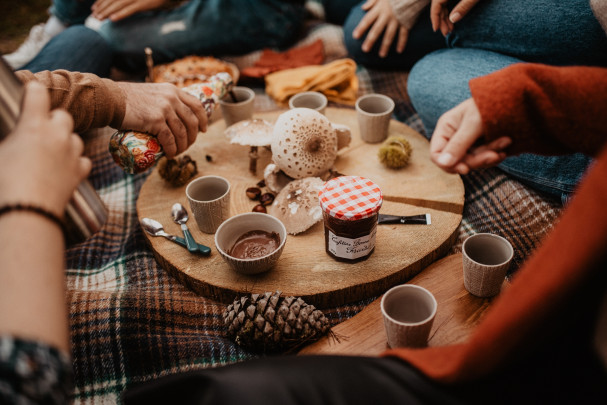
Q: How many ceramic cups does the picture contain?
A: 6